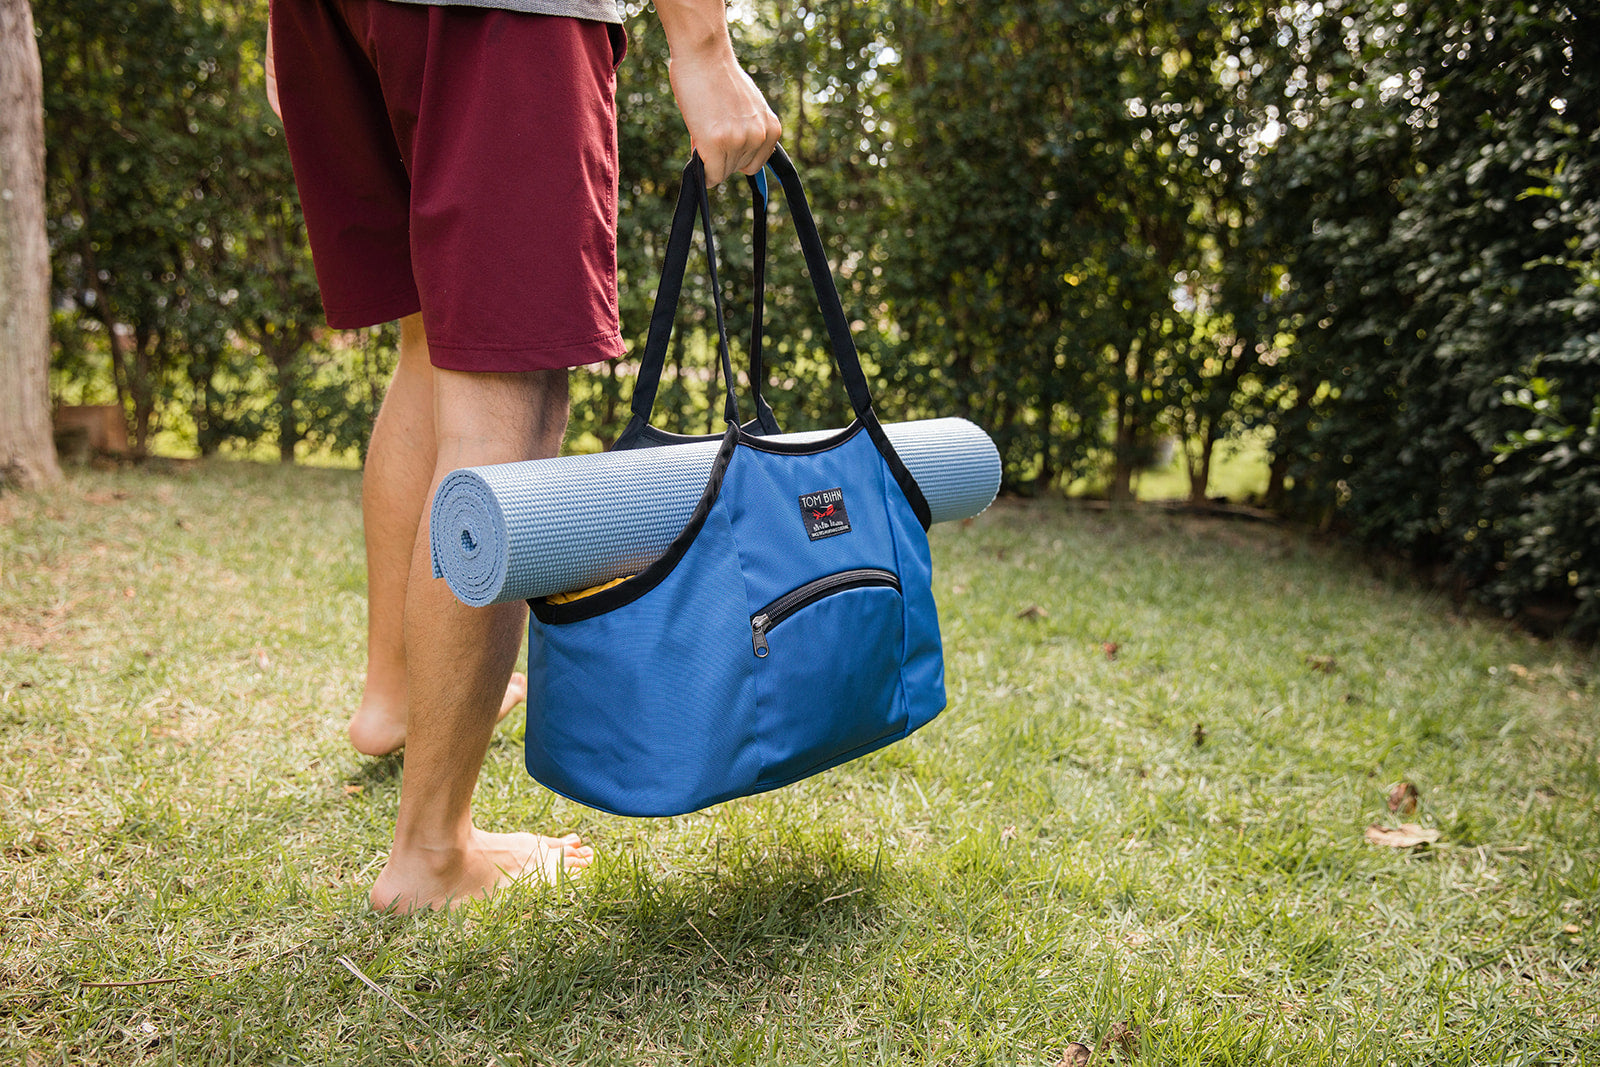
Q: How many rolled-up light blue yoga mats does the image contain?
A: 1